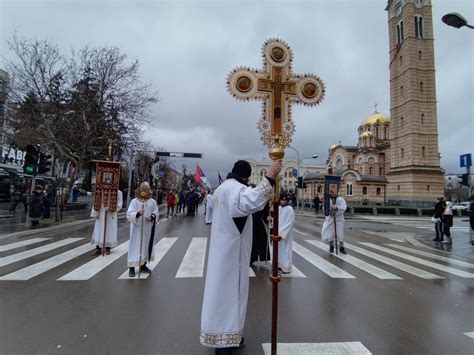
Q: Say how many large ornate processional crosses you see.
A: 1